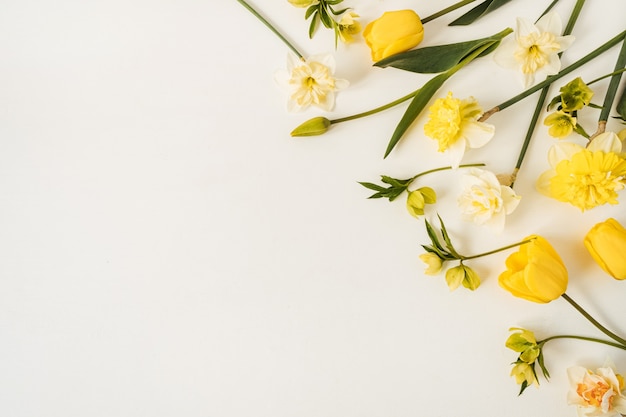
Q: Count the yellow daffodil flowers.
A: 2